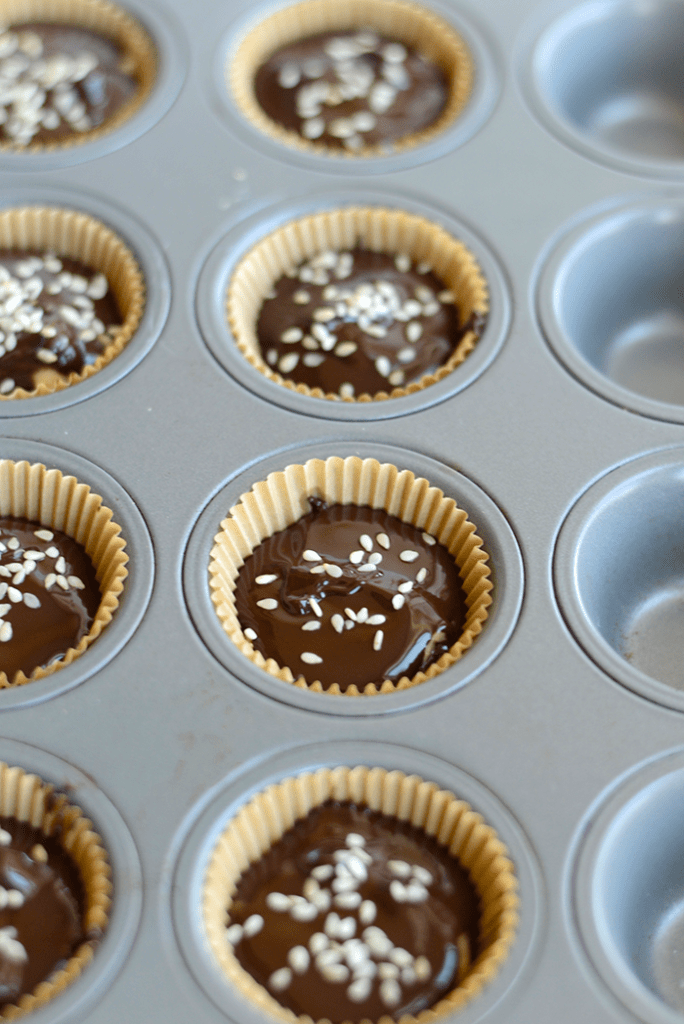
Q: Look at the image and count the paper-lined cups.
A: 8